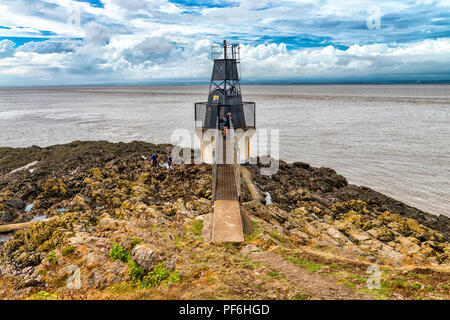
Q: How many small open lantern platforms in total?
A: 1